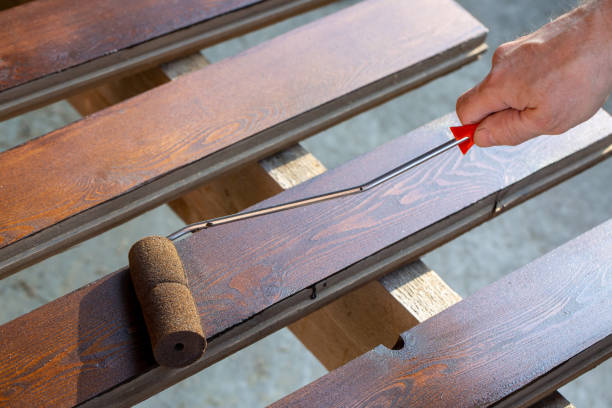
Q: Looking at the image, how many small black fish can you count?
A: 0